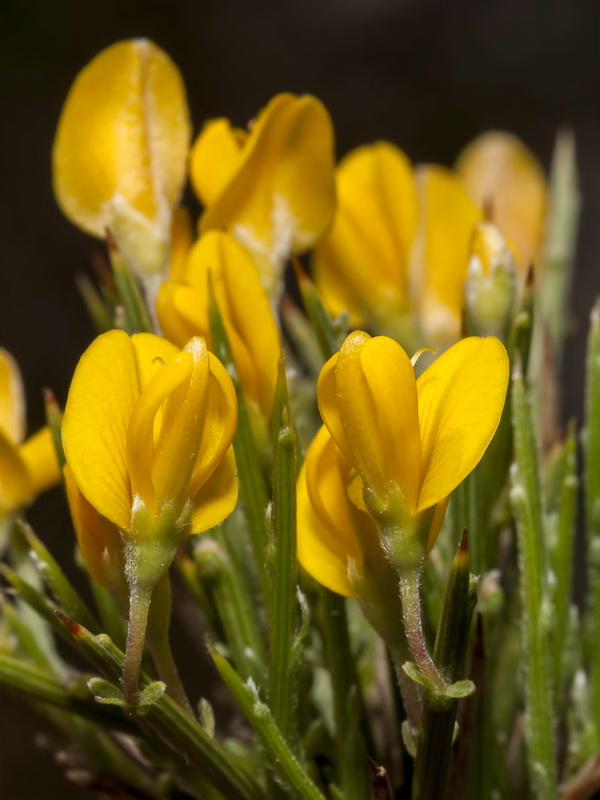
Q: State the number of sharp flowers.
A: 2